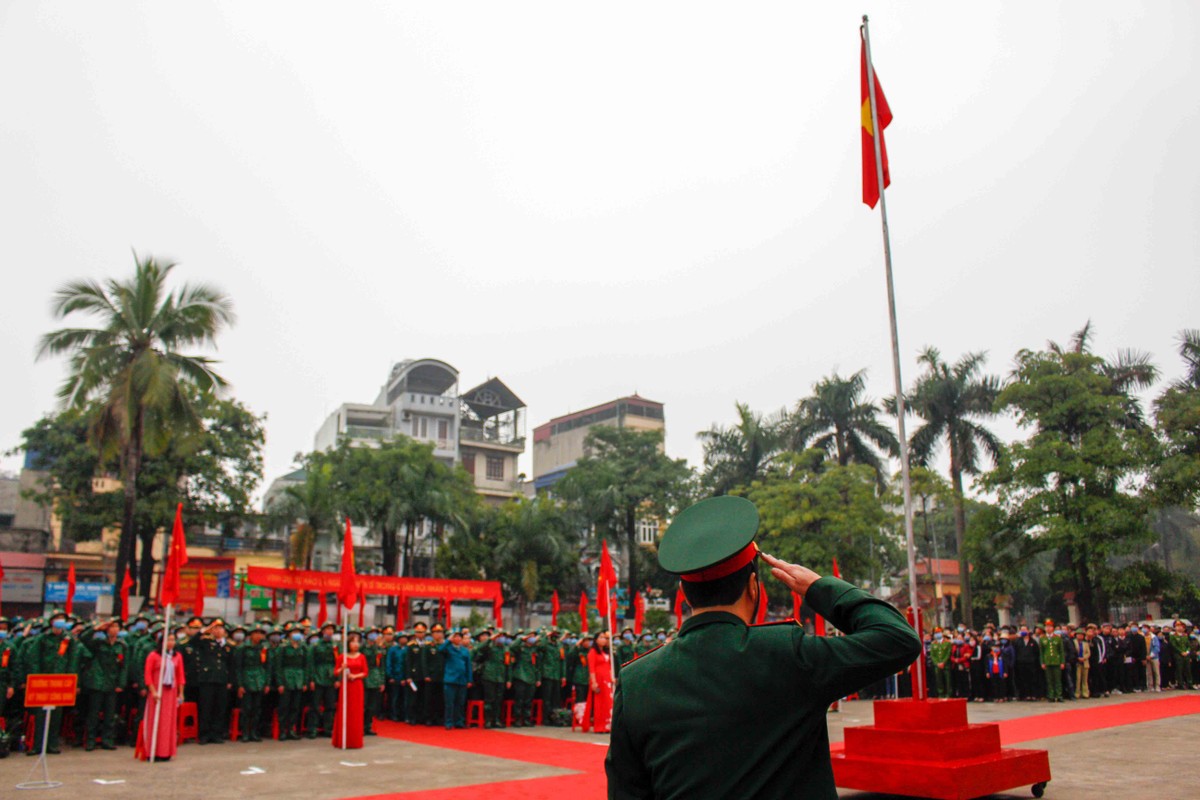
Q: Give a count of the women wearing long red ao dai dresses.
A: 3